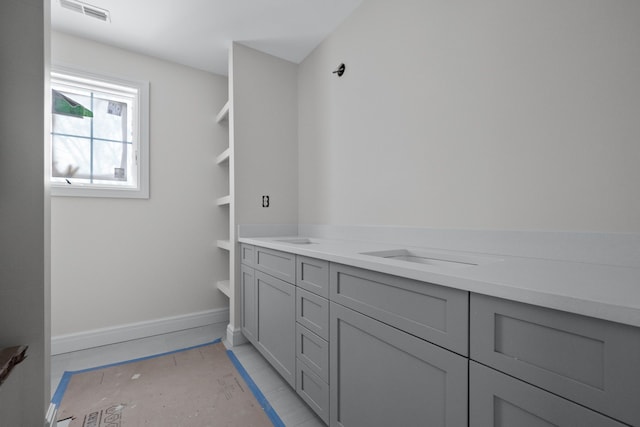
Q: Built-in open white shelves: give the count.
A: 5